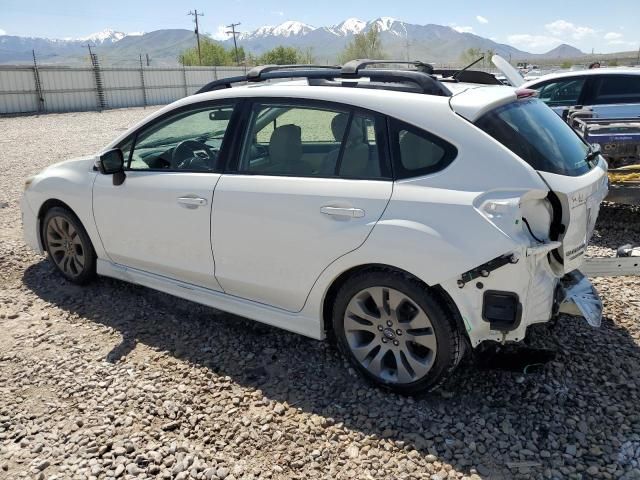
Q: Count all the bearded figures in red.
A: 0